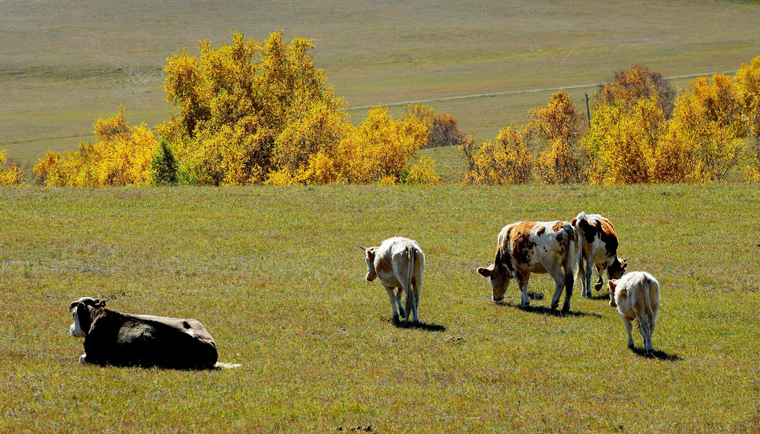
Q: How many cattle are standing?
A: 4